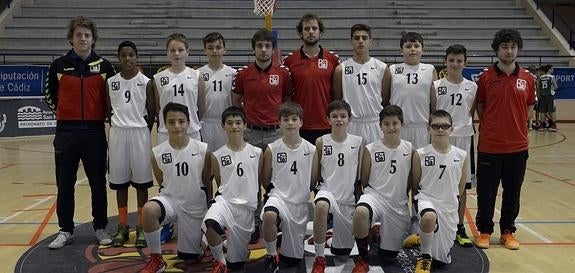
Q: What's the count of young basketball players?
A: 12